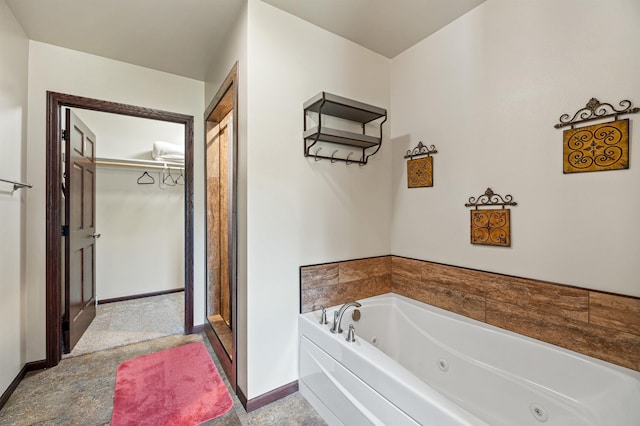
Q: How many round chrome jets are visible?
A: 3